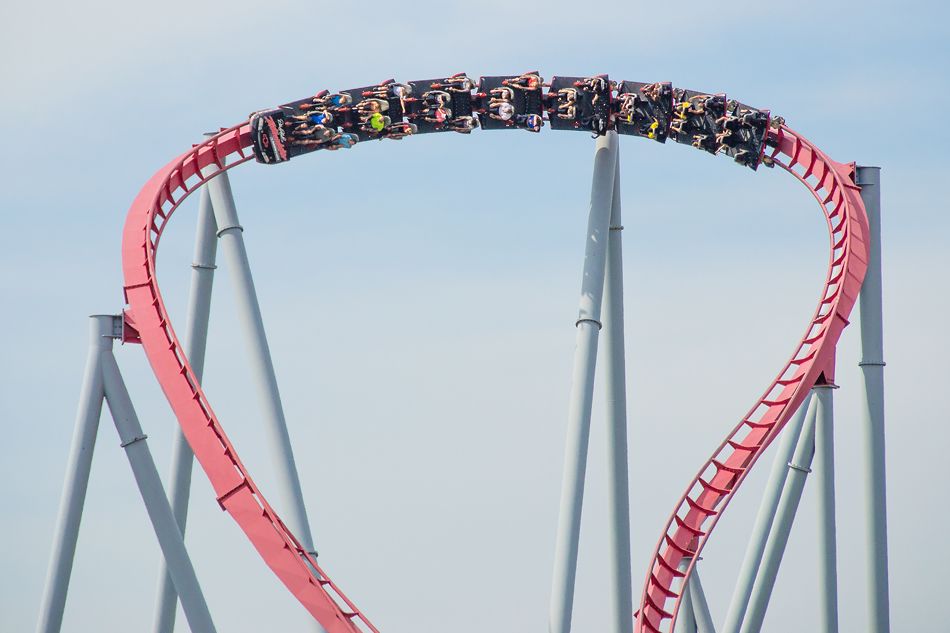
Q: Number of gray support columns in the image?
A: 12